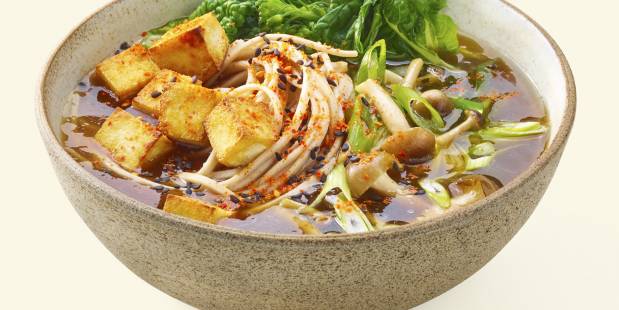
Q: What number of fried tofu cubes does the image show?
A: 7